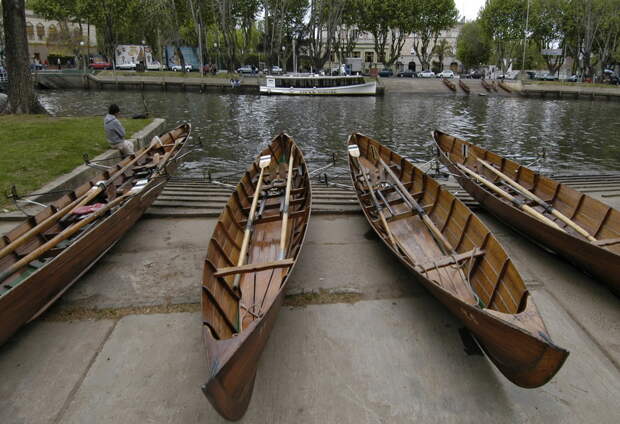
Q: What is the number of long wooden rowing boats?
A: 4